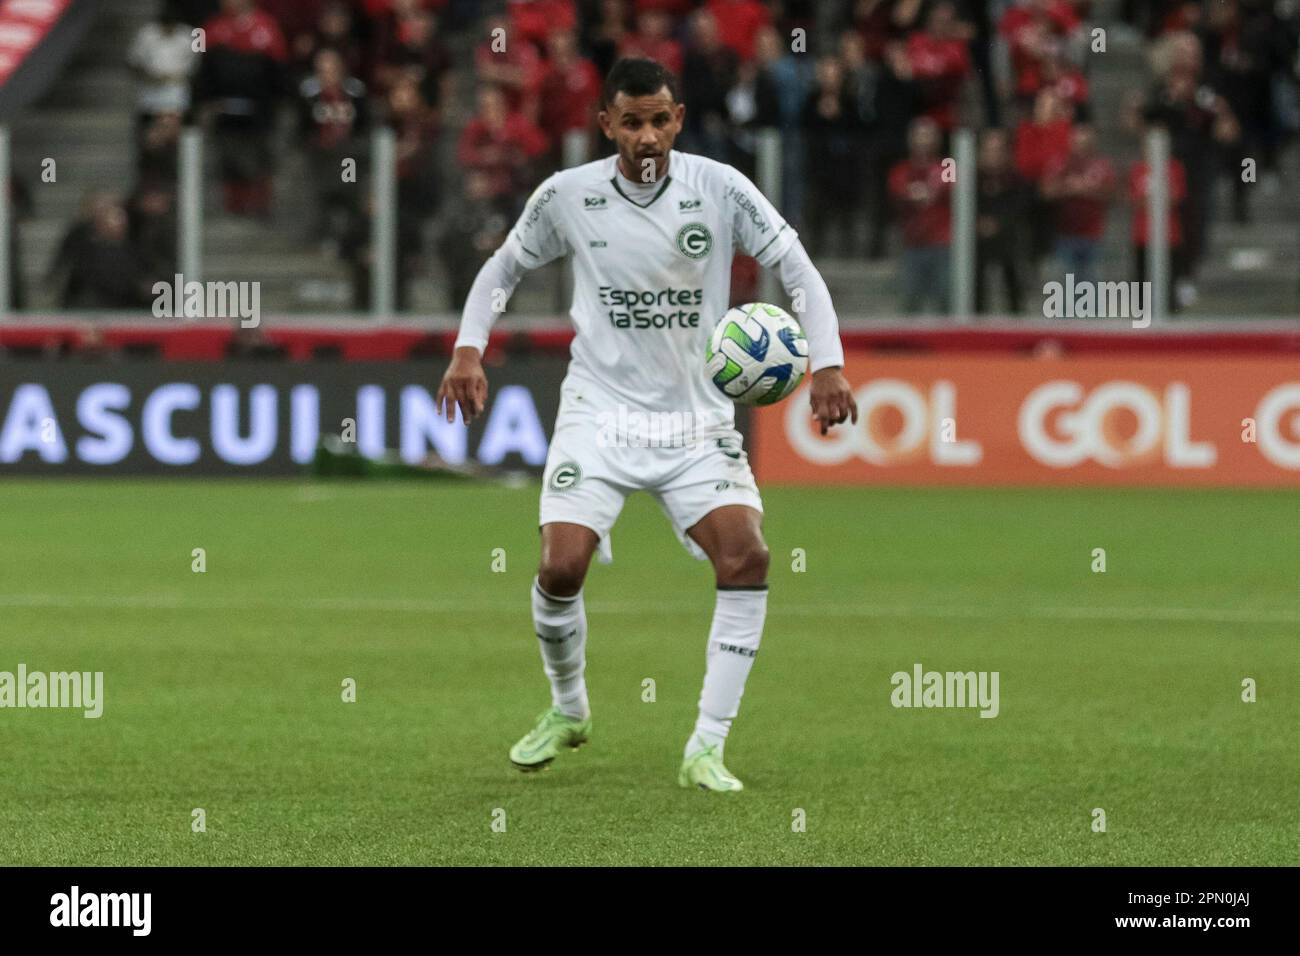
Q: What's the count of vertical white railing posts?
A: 7